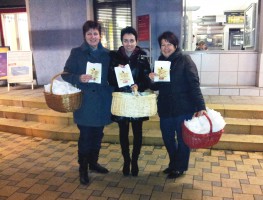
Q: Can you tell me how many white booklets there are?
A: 3